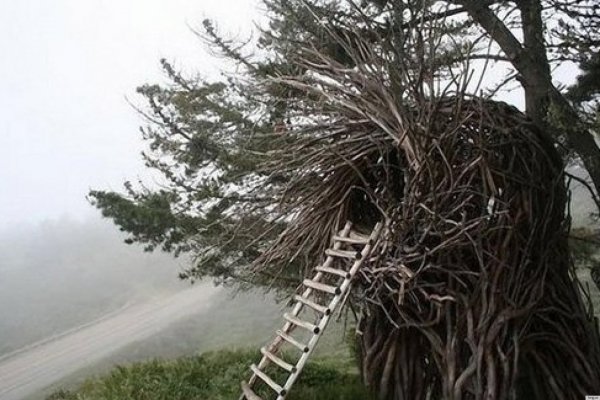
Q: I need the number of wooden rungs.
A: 10